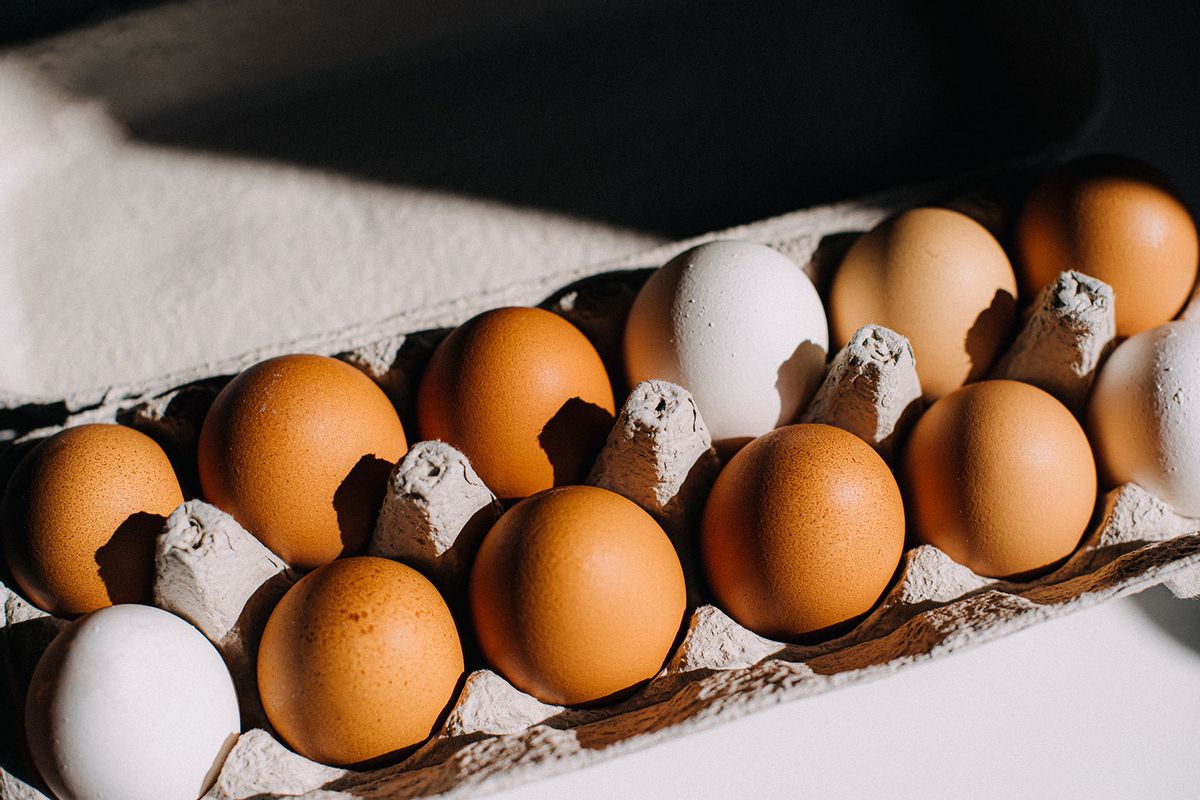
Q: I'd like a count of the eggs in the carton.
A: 12